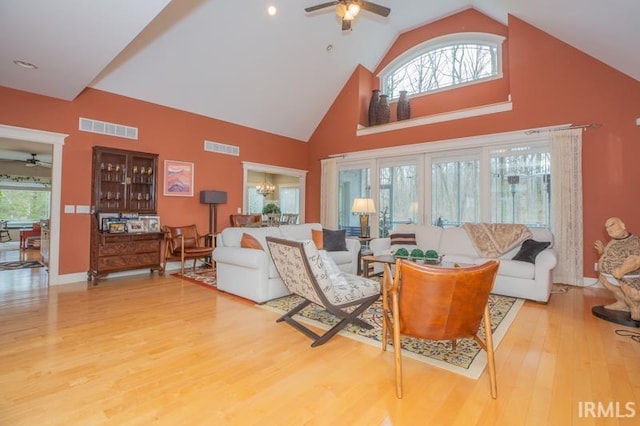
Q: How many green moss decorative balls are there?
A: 3